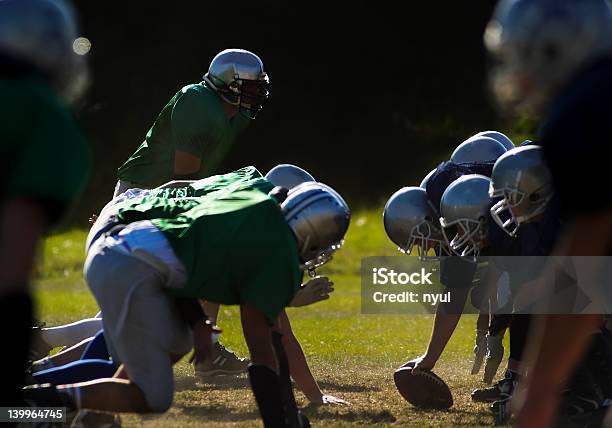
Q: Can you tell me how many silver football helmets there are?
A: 11